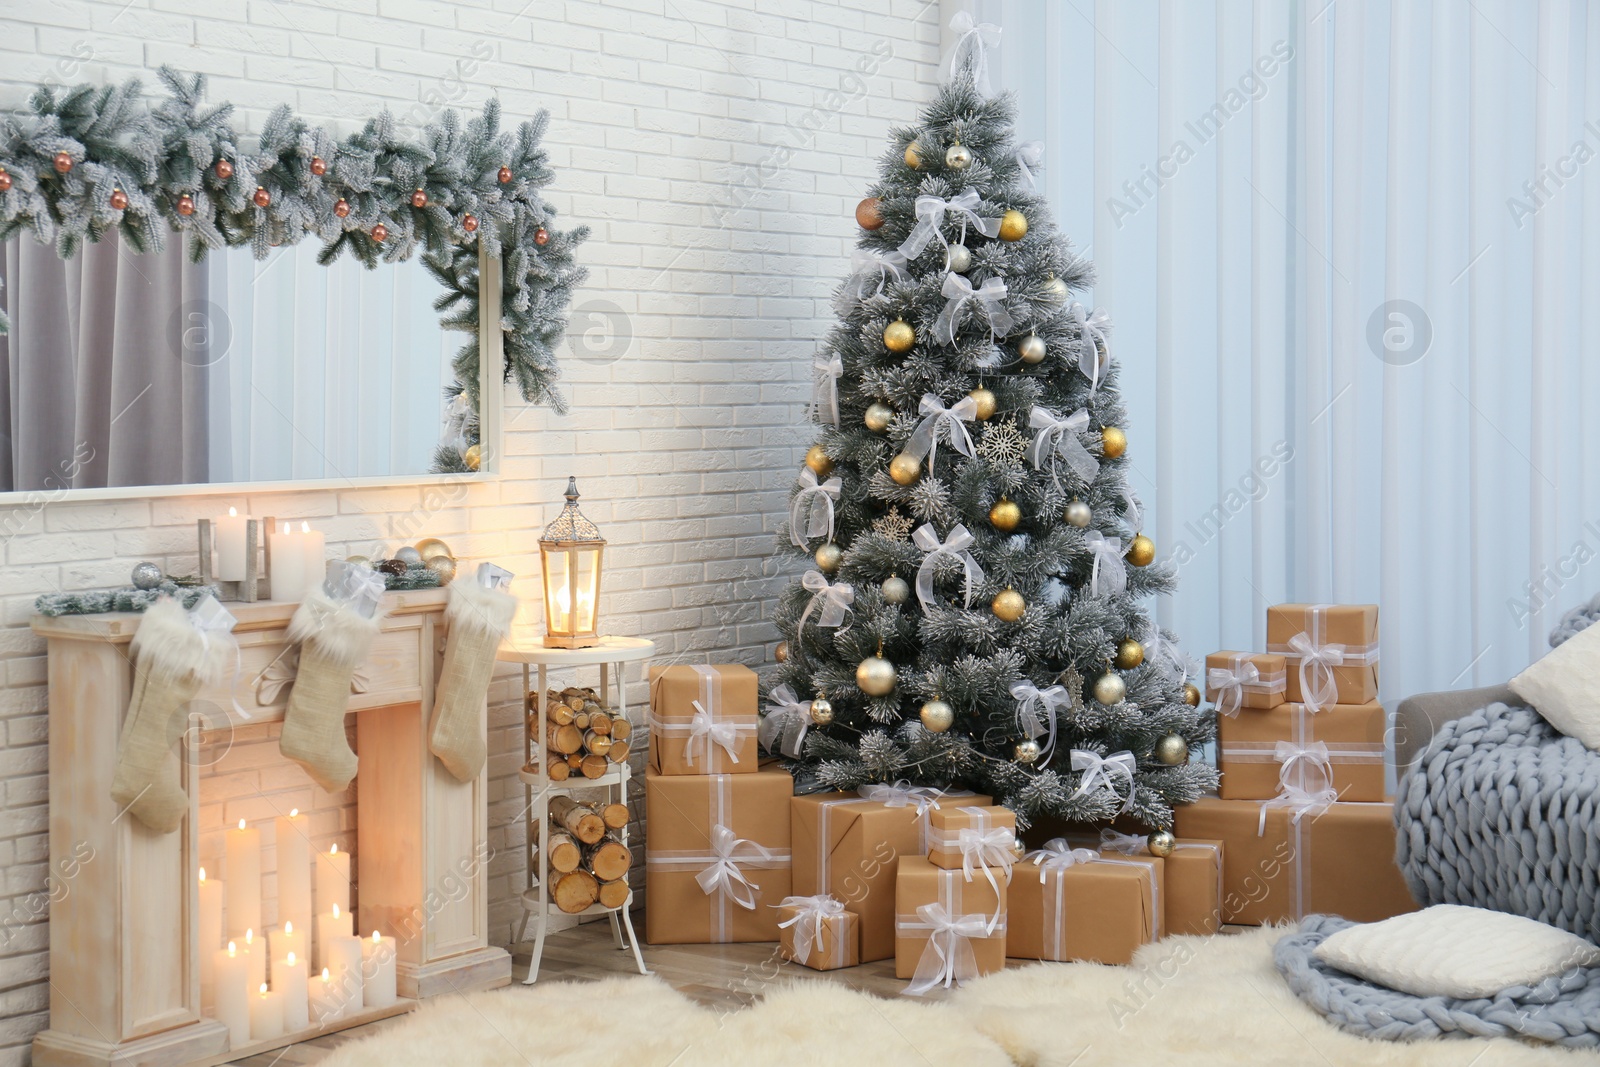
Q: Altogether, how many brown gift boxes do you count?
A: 12